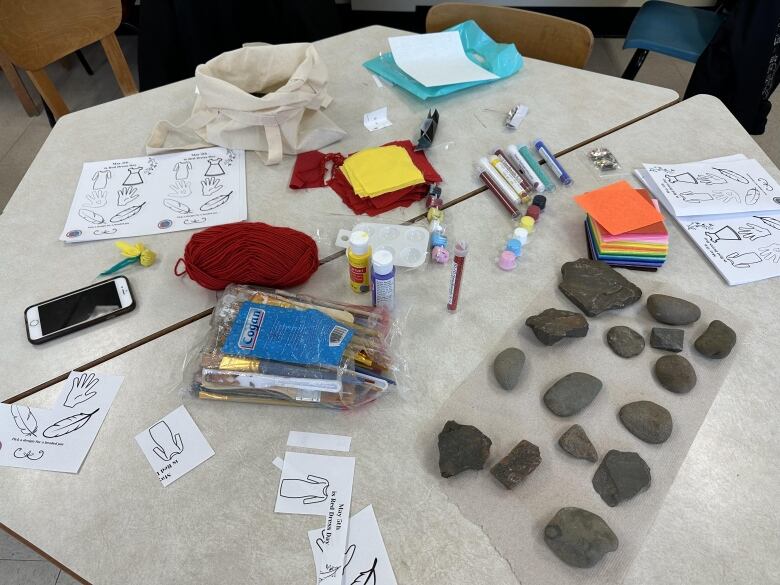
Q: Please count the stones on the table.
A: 15